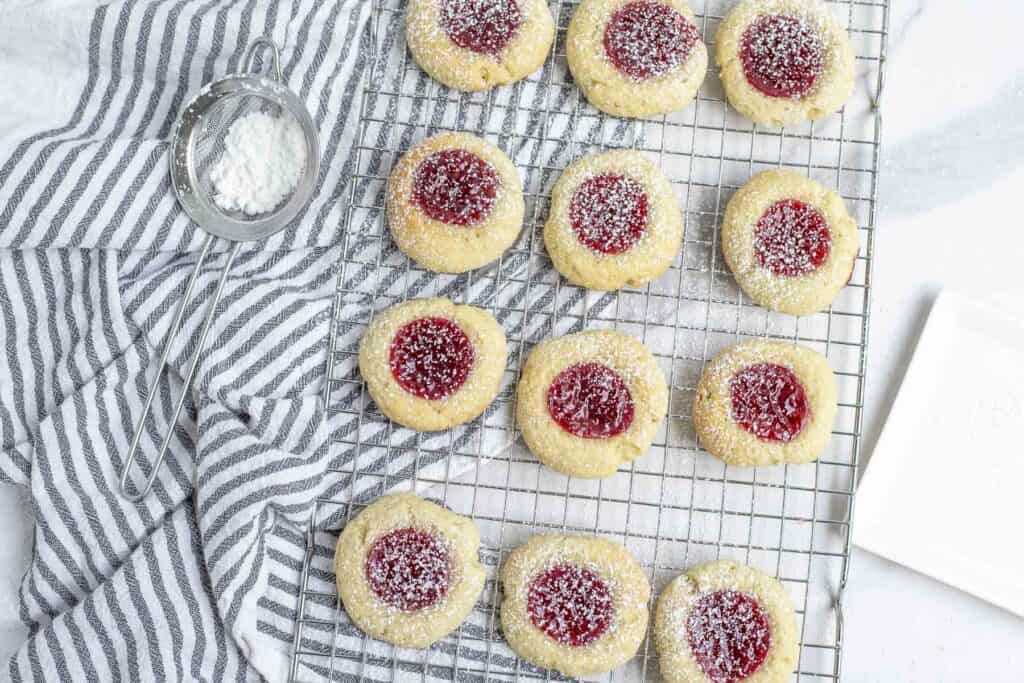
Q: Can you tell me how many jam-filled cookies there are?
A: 12